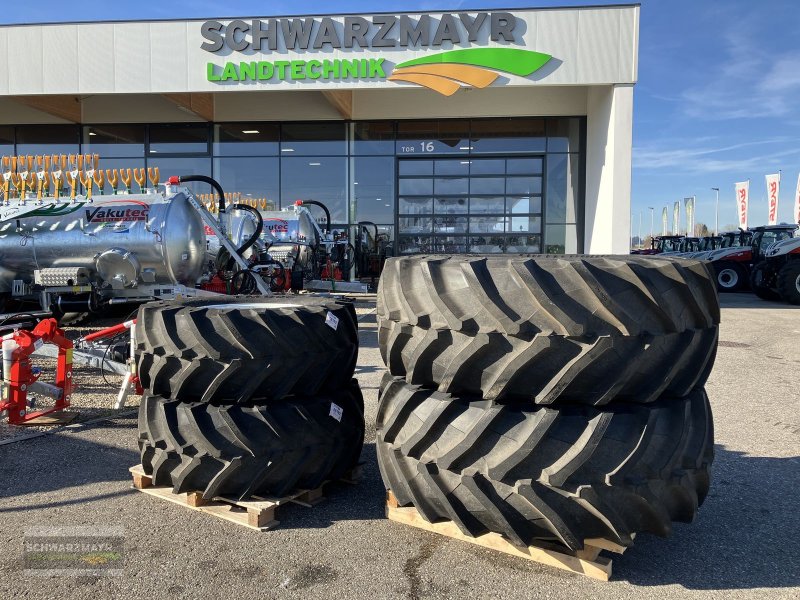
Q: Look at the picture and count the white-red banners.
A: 3